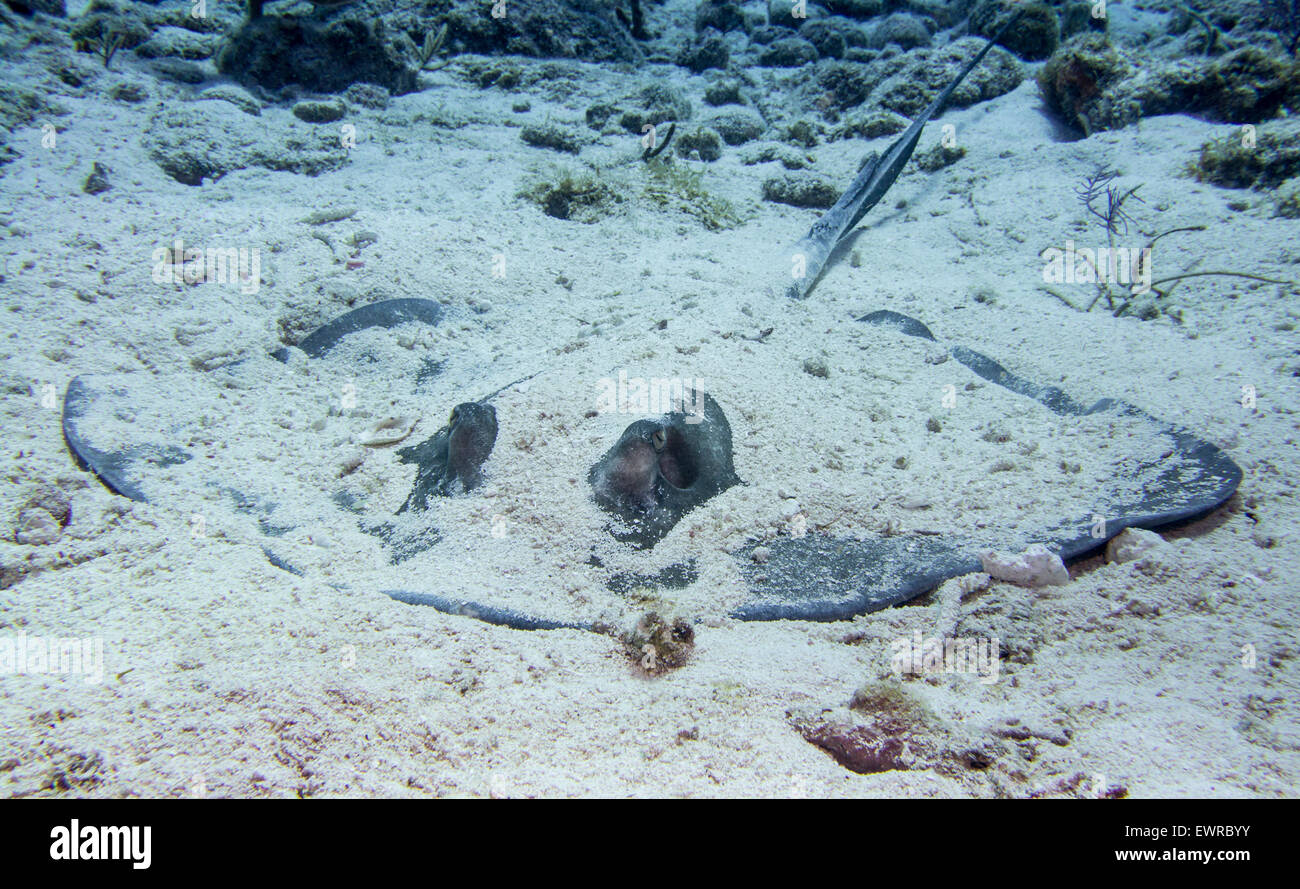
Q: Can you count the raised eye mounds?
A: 2